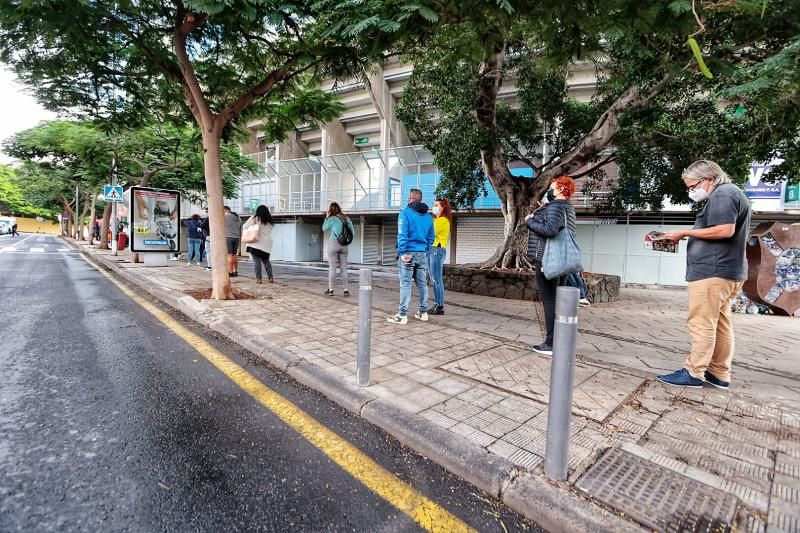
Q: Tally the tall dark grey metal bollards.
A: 2